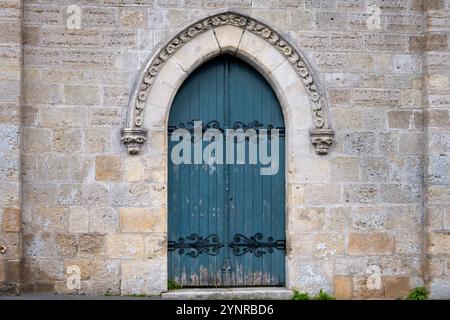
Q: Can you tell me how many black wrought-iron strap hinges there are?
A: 4